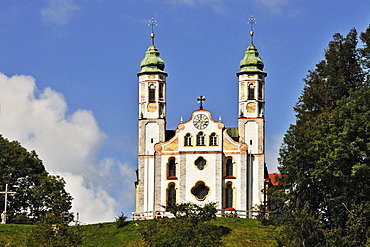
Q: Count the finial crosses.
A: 3